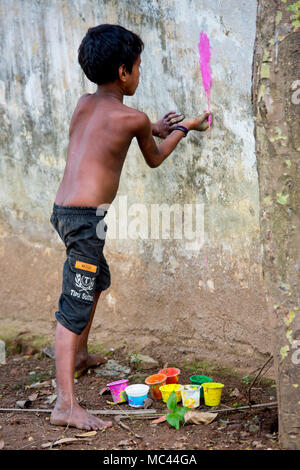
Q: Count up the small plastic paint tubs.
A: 8